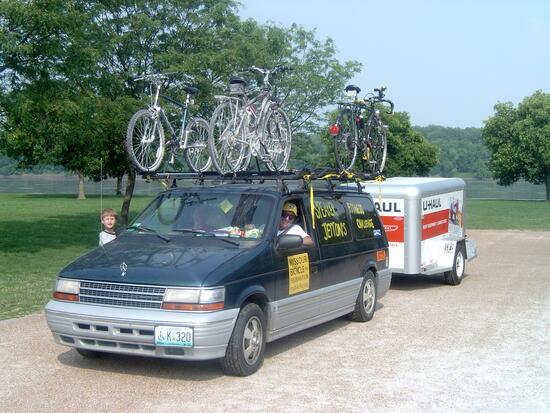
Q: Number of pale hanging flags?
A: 0